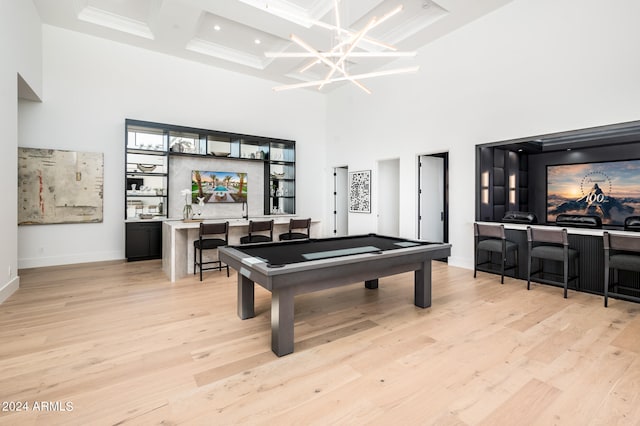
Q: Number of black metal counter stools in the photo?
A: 6